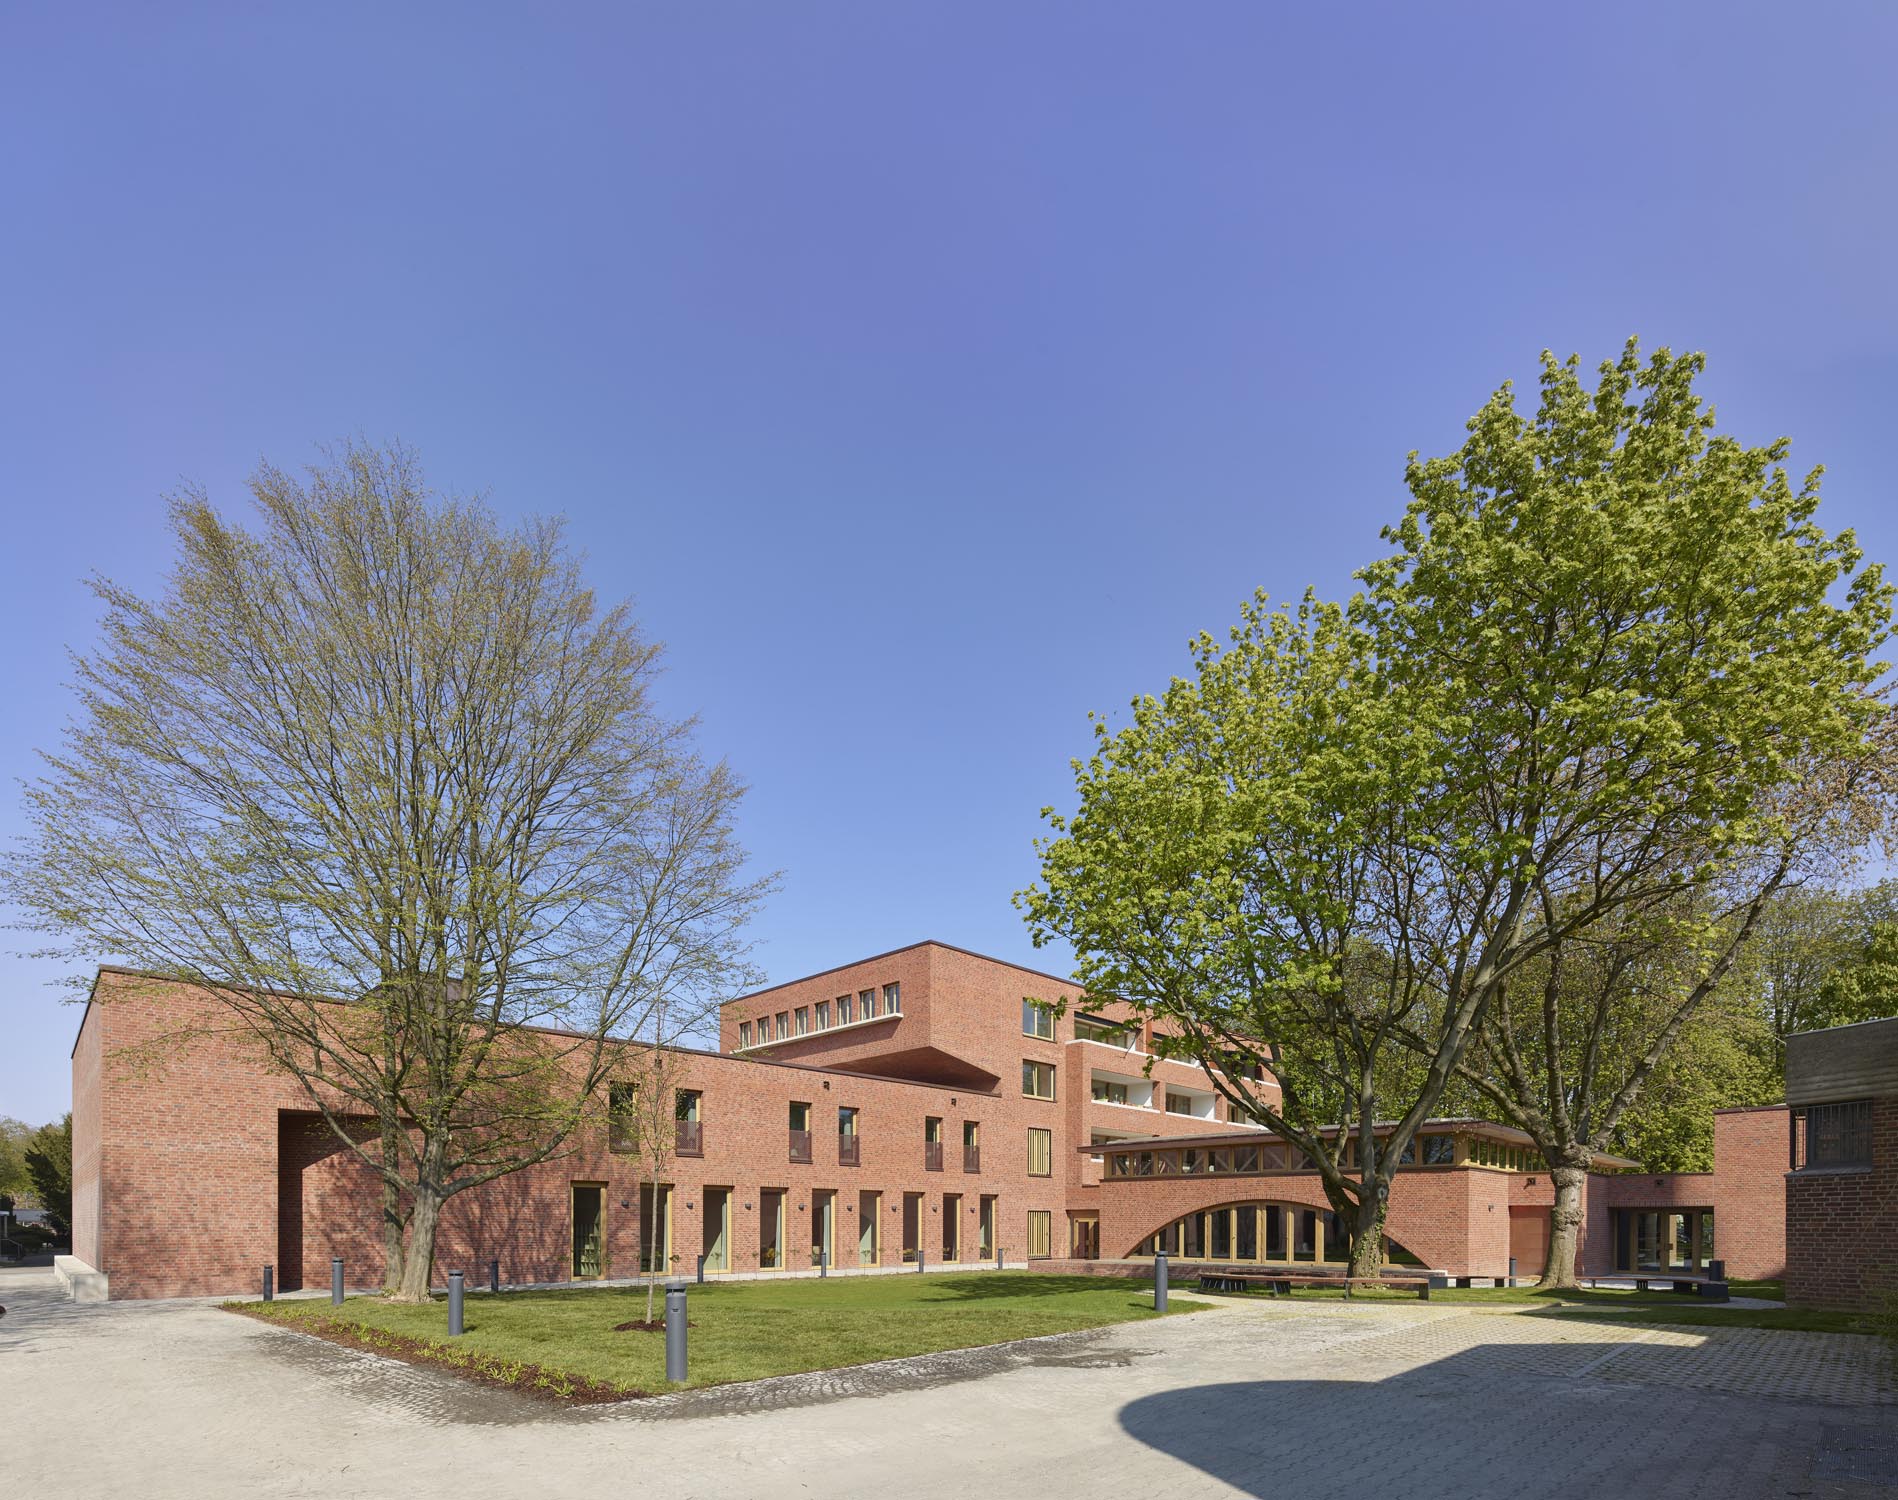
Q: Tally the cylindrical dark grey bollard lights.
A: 11